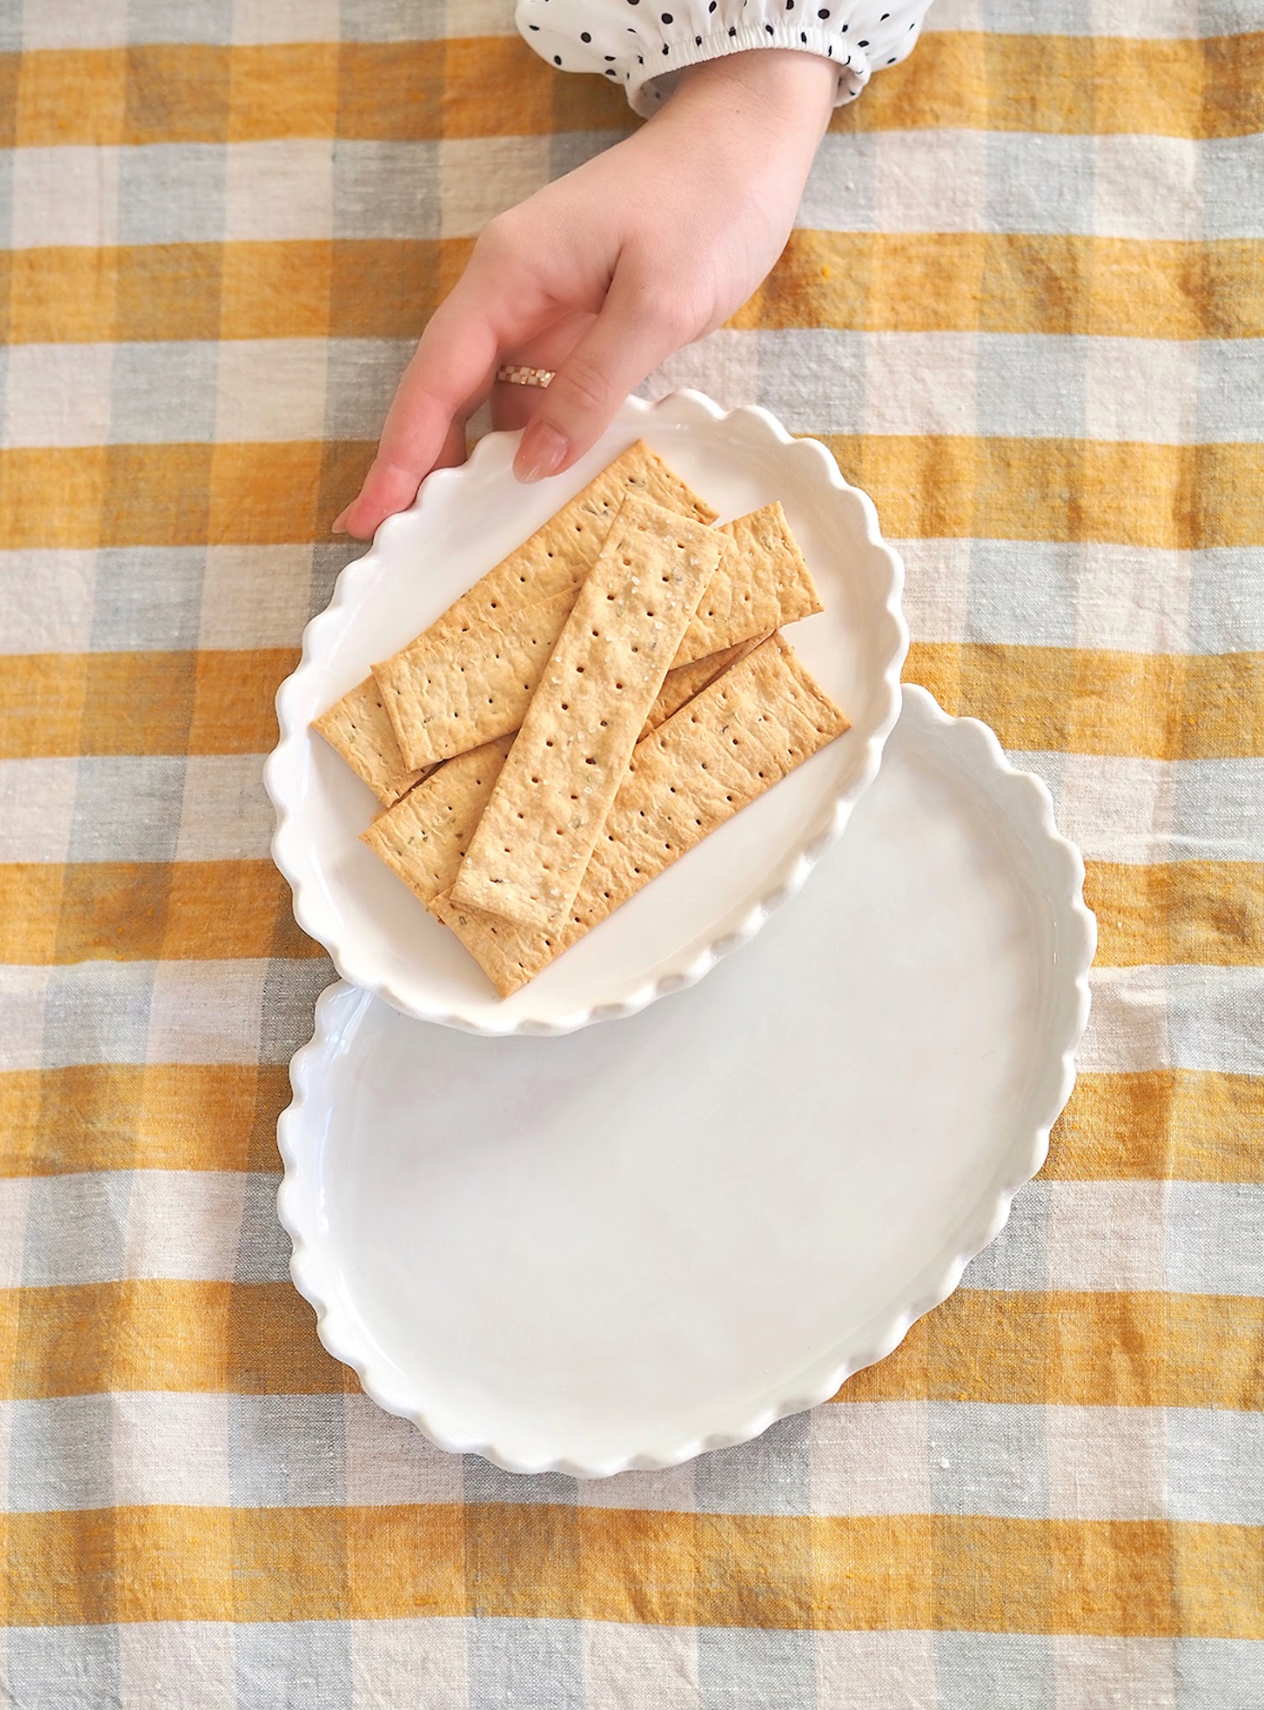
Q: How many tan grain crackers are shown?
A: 5